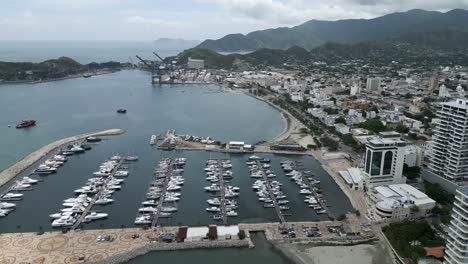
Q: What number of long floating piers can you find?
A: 5